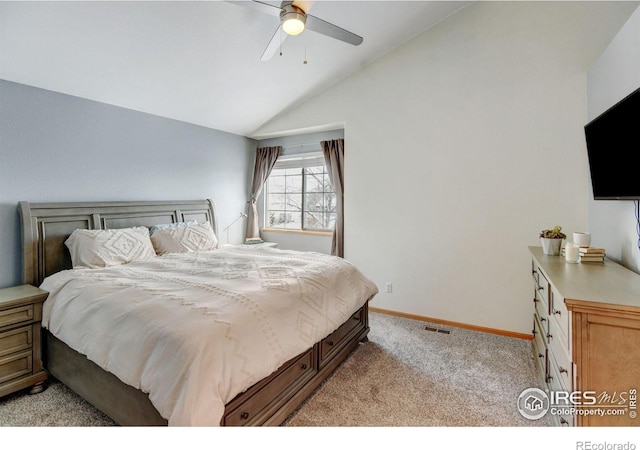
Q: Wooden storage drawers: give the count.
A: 12